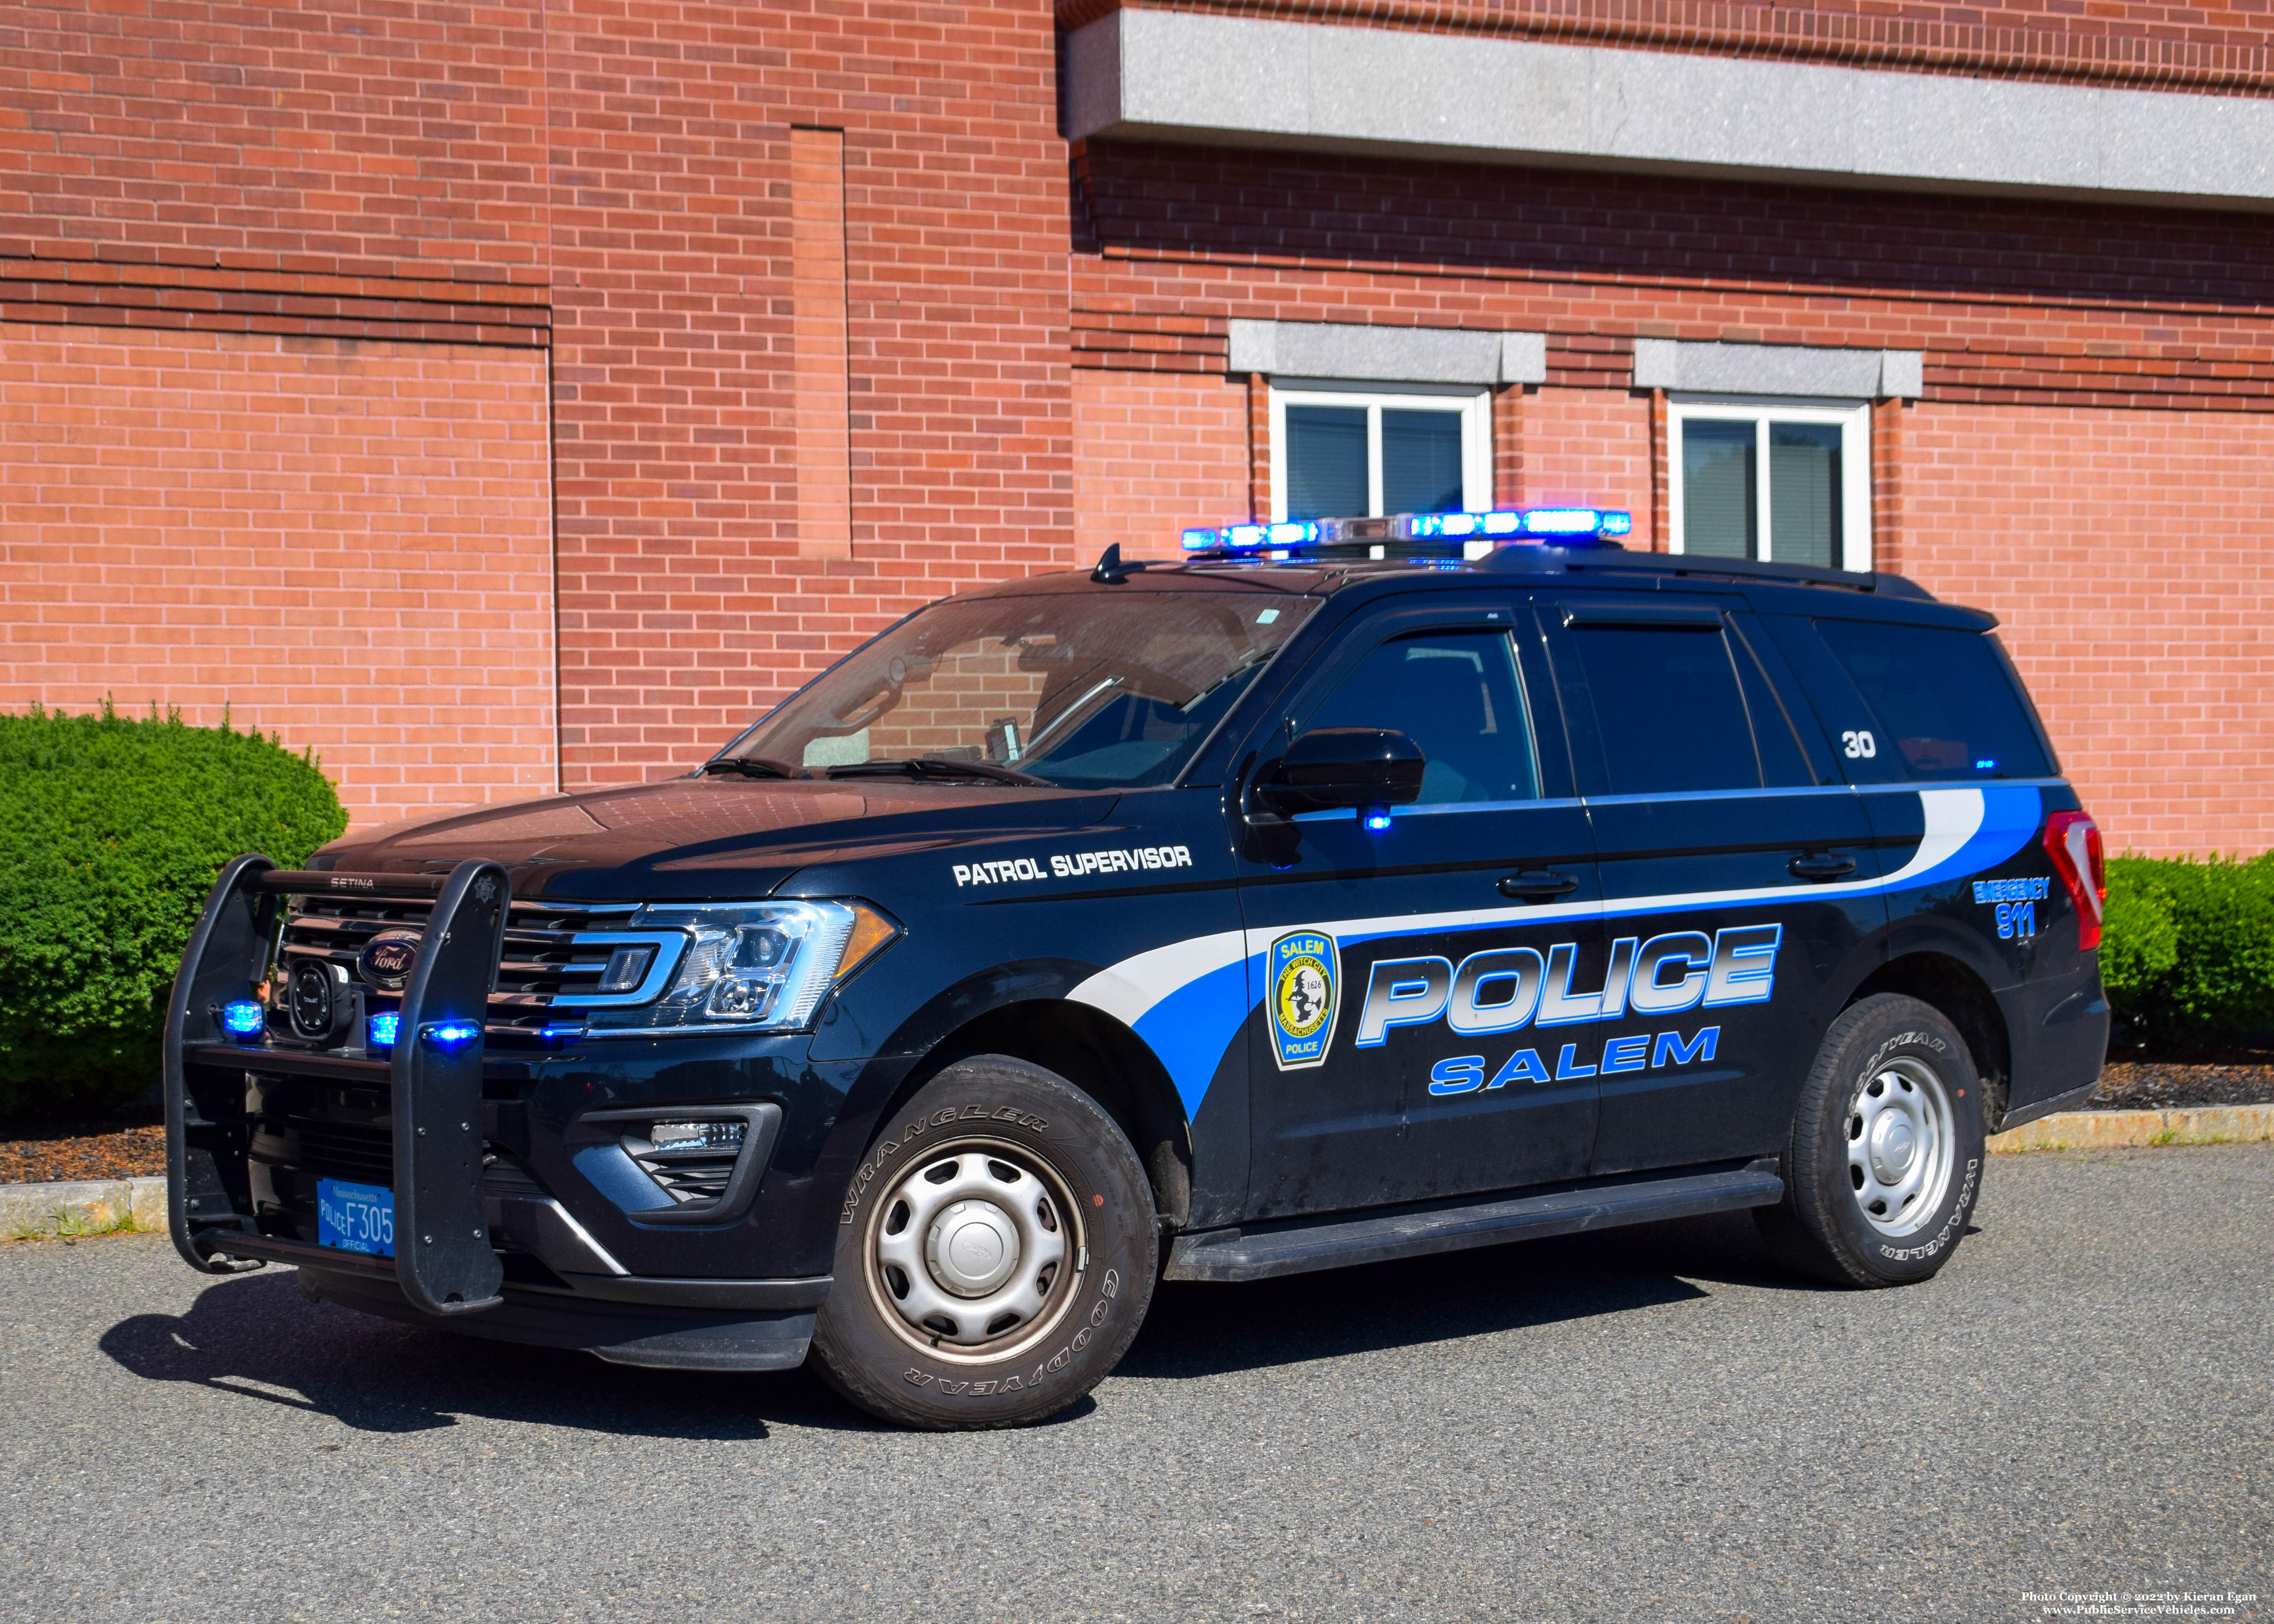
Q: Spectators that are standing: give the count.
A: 0